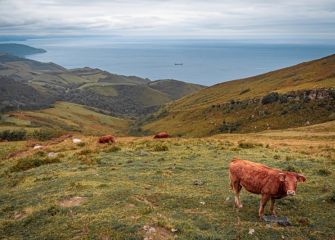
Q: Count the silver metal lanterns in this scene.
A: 0